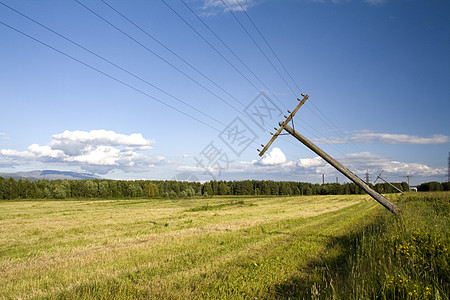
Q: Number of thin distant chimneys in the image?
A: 2